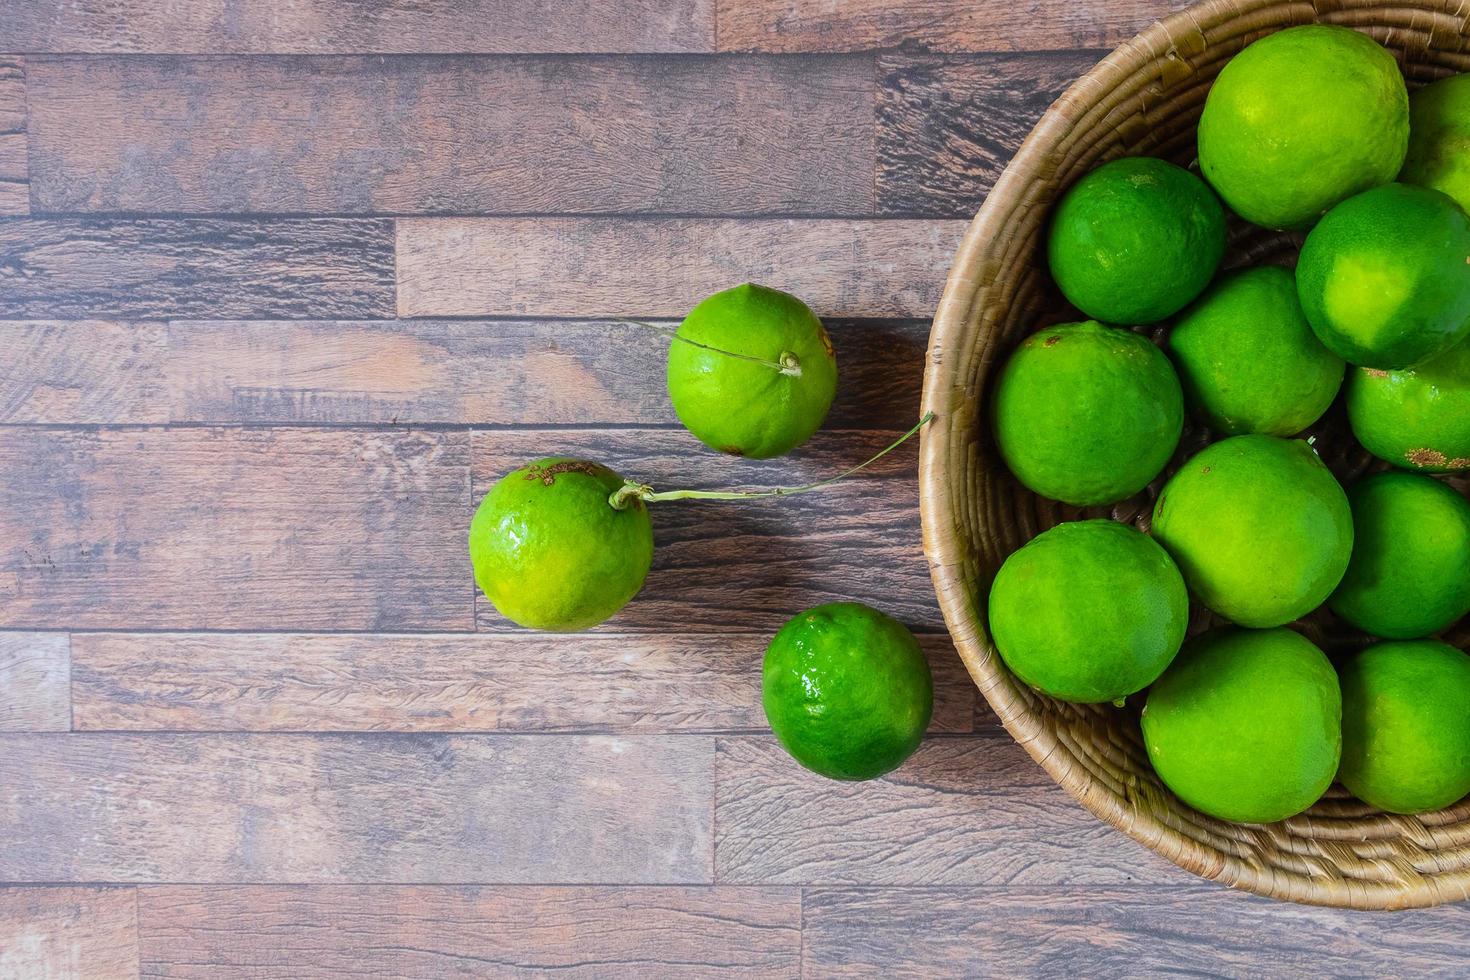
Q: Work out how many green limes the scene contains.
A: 15